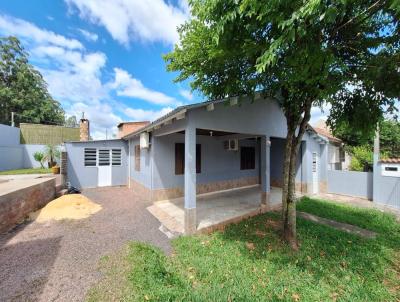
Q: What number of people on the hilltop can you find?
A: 0